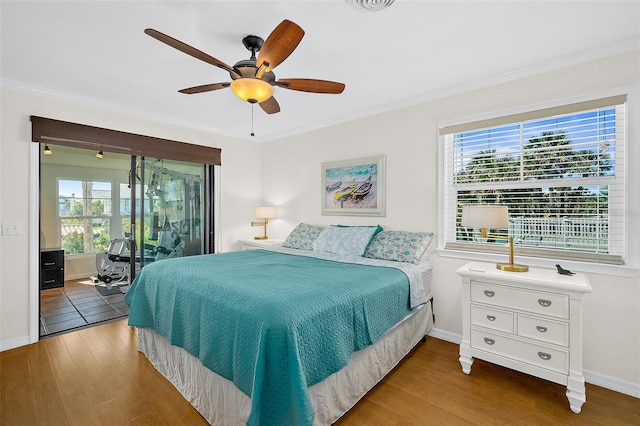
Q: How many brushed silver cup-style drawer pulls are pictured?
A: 6